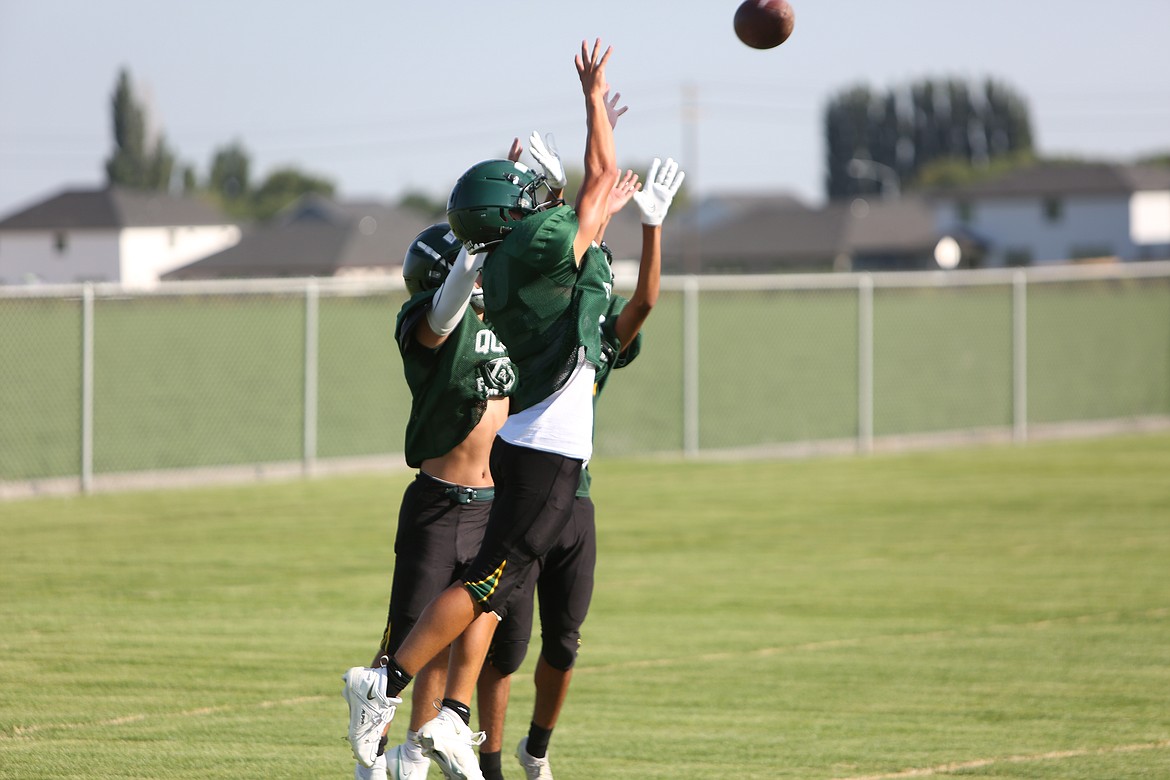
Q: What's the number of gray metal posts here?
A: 5